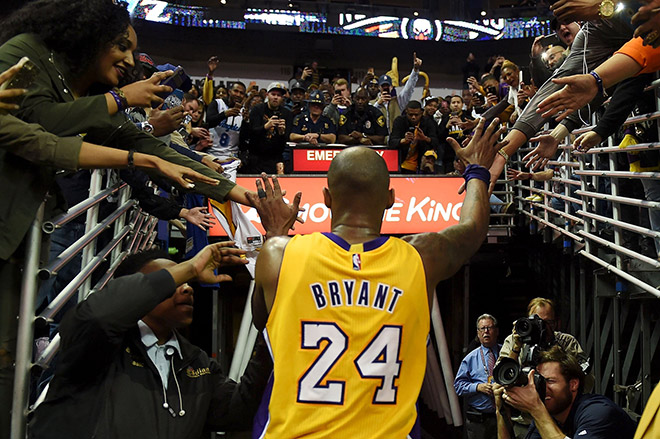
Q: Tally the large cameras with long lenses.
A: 2